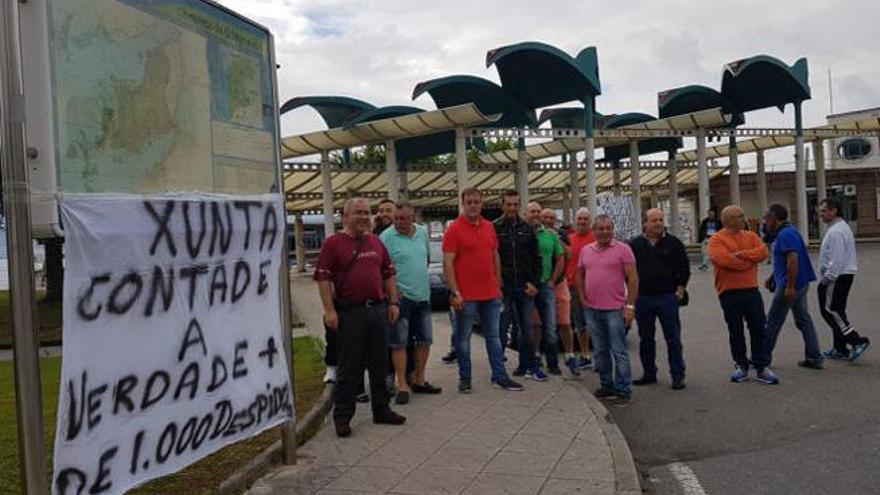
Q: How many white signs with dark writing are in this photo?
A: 2